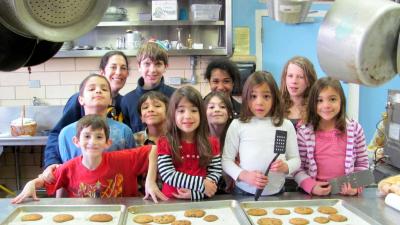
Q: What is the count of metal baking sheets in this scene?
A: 3